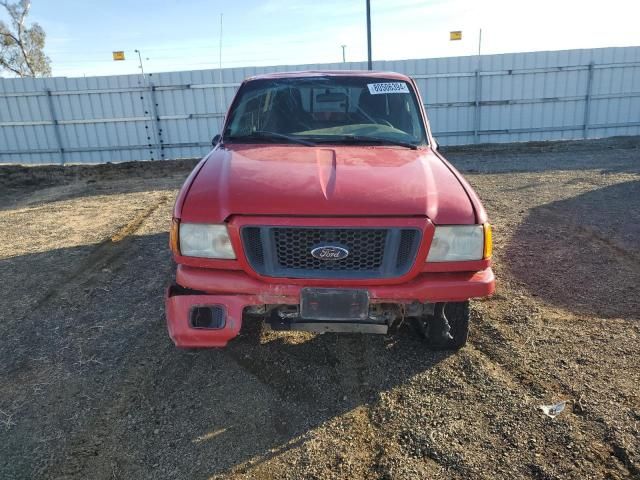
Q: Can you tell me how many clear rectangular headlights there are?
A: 2